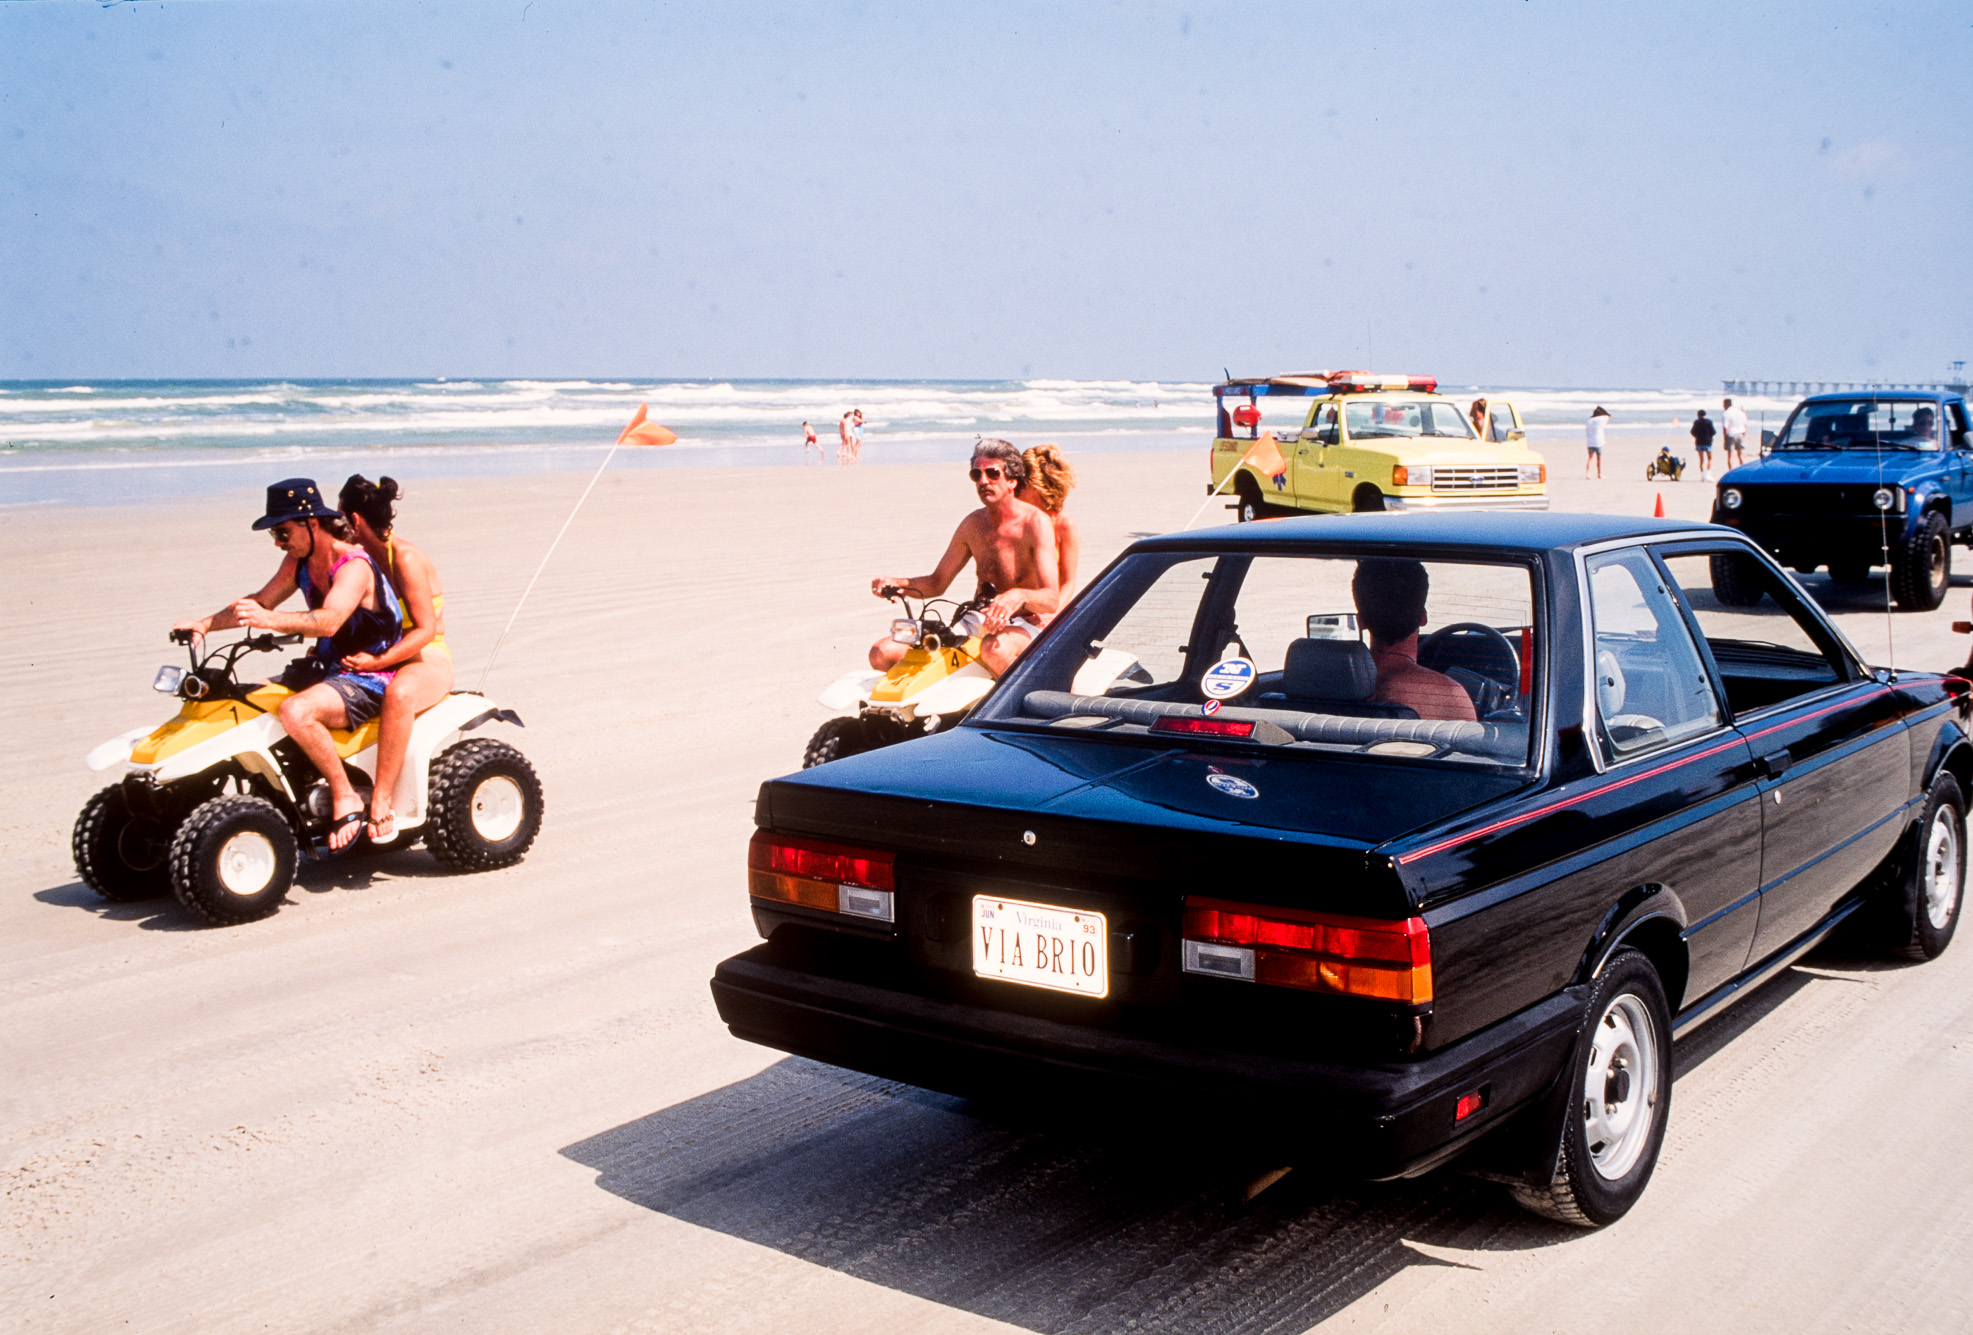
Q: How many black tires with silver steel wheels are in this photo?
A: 2